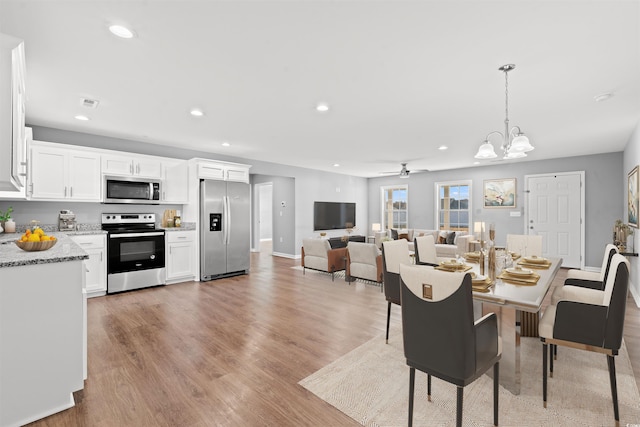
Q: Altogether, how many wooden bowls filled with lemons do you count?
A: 1